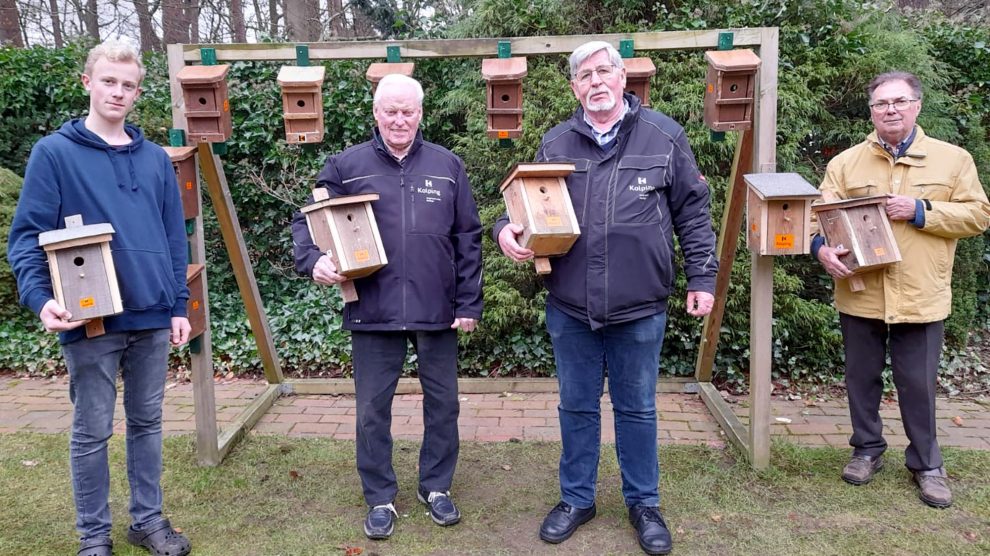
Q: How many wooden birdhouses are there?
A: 13